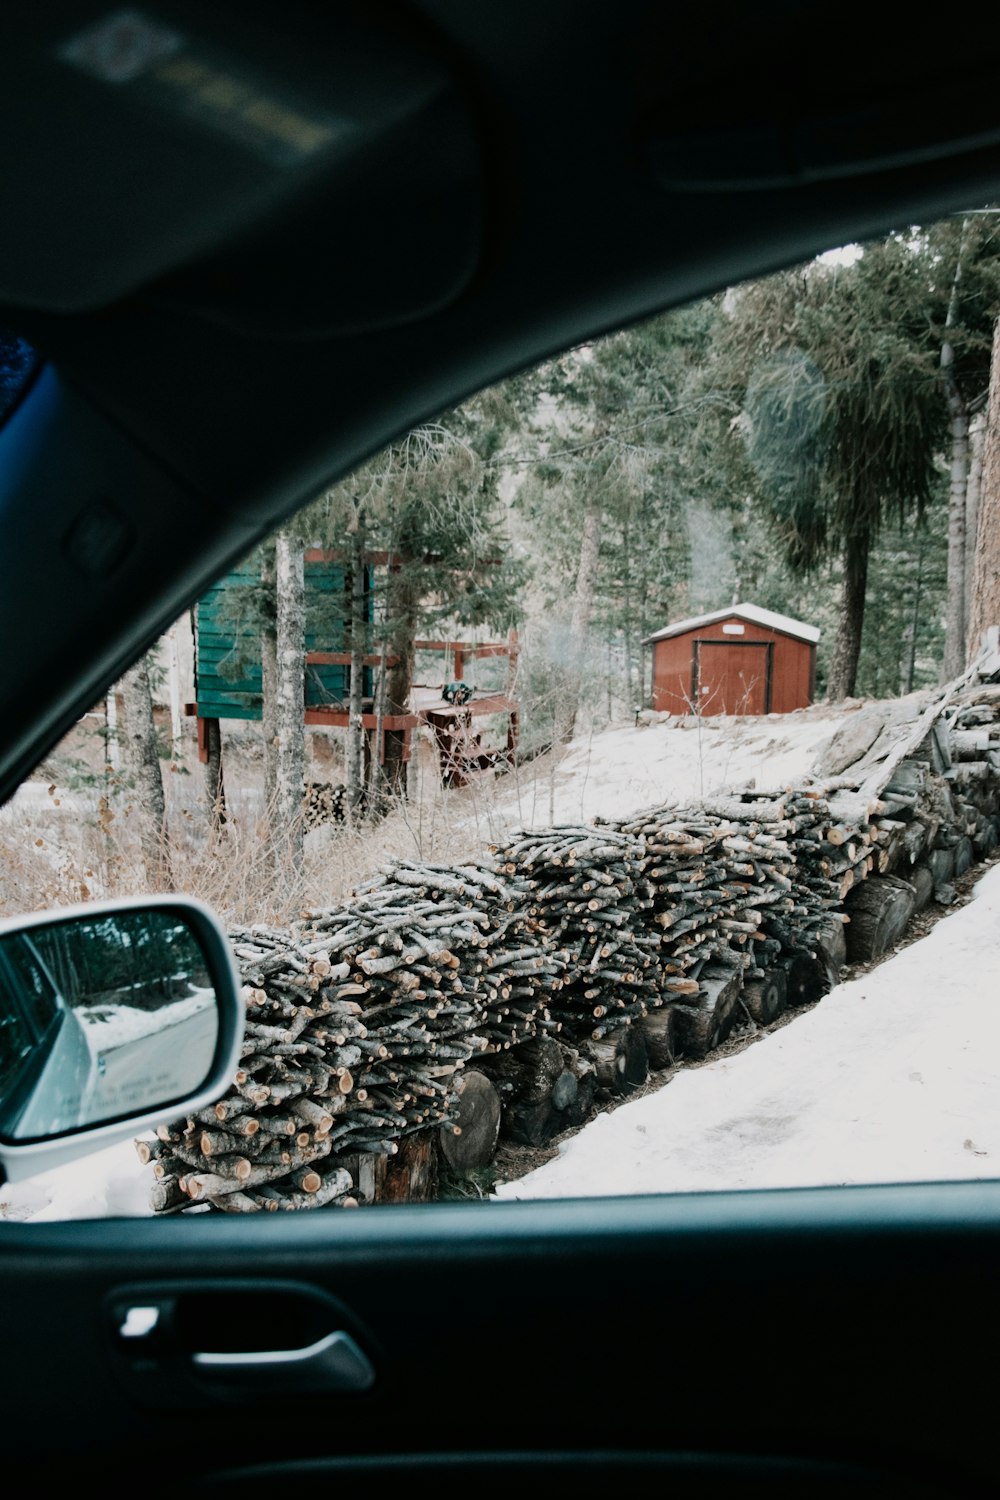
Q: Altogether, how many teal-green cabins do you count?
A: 1